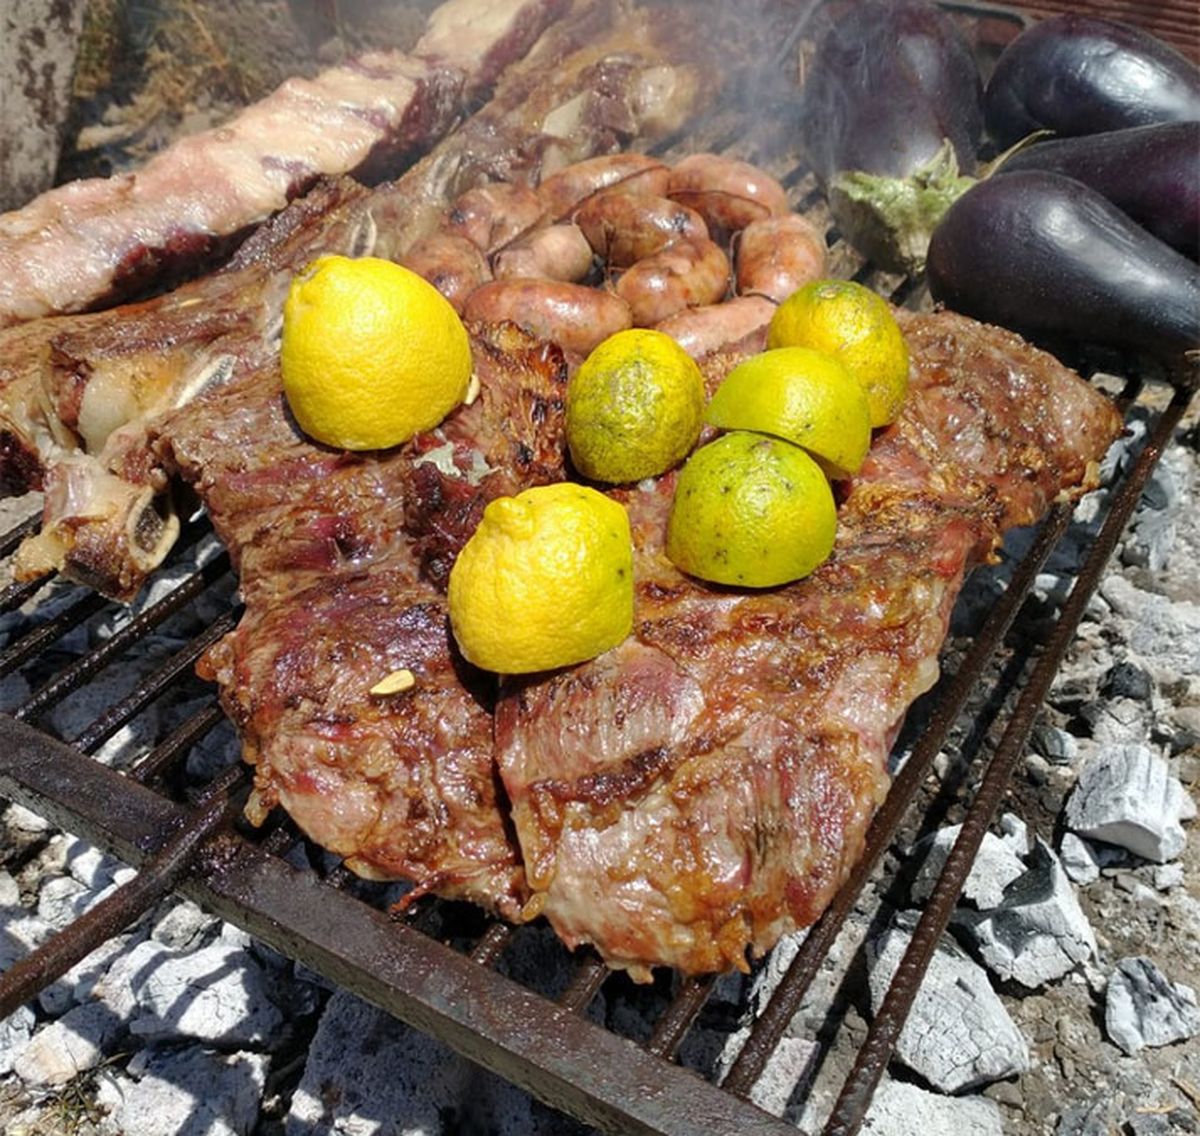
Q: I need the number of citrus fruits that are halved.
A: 6